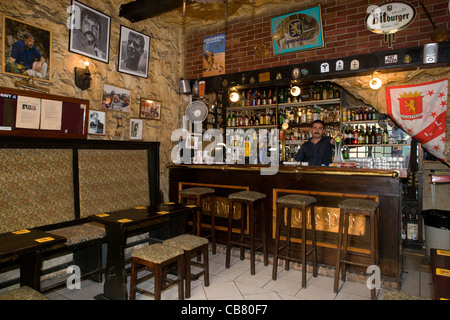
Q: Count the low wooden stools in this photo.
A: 2